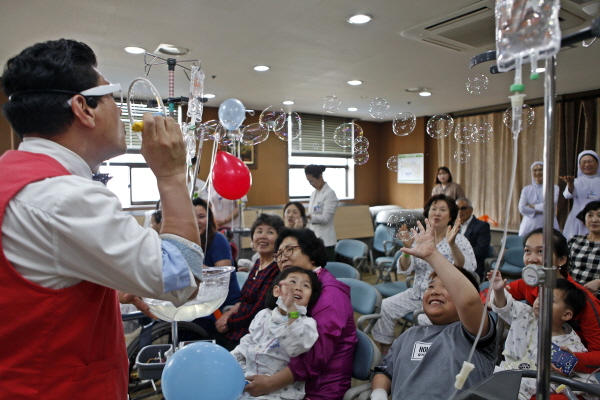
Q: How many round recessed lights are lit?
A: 9